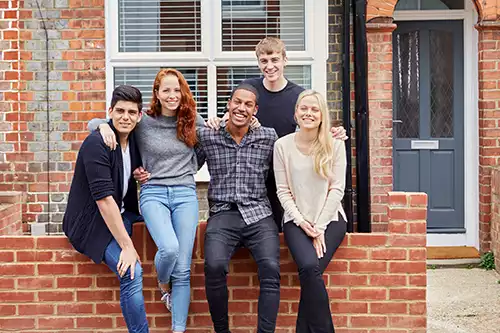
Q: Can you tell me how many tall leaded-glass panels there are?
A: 2